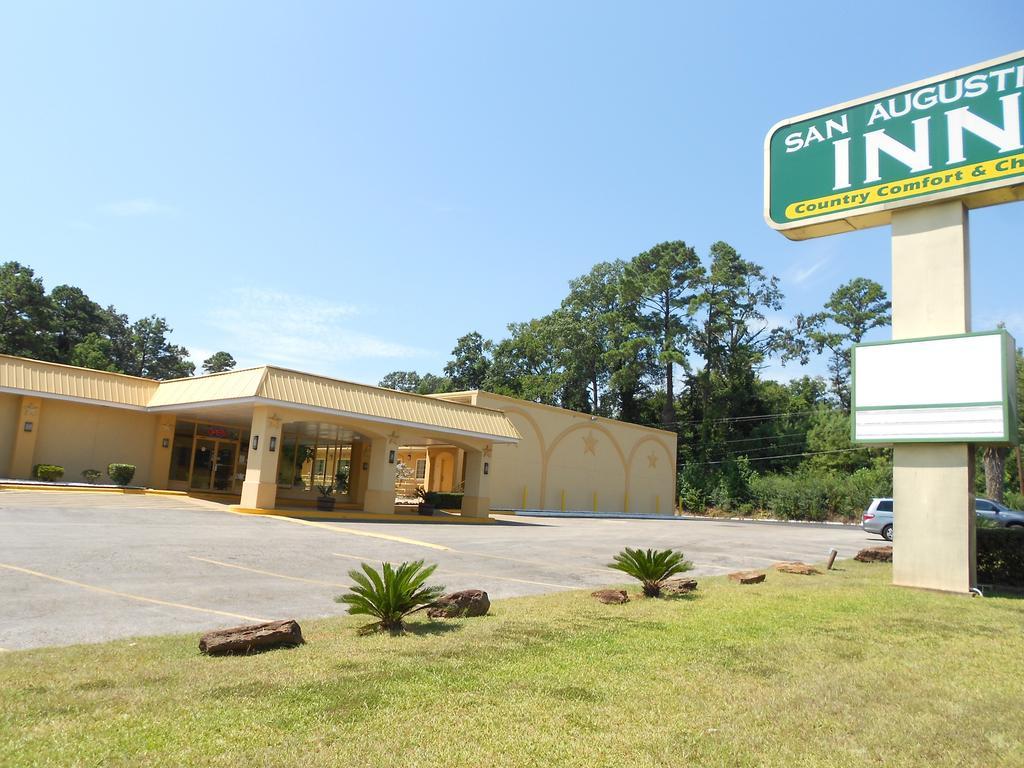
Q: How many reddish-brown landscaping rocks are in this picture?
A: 7